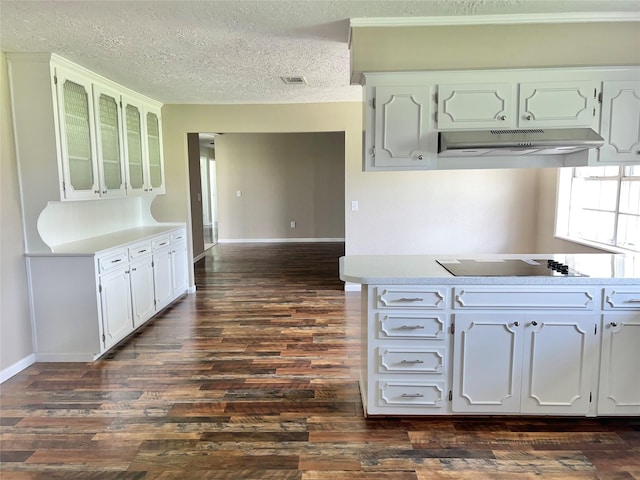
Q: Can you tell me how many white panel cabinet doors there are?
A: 11